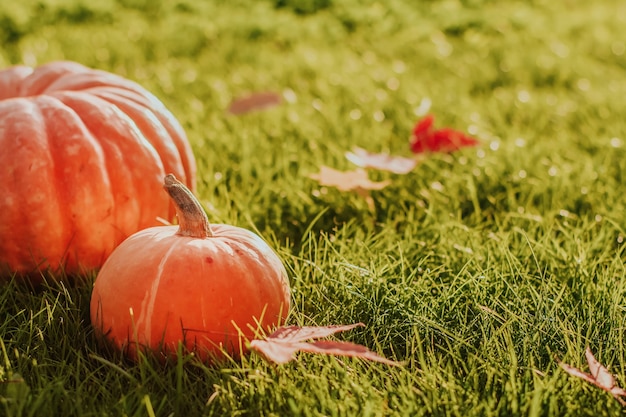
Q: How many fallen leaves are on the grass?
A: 6